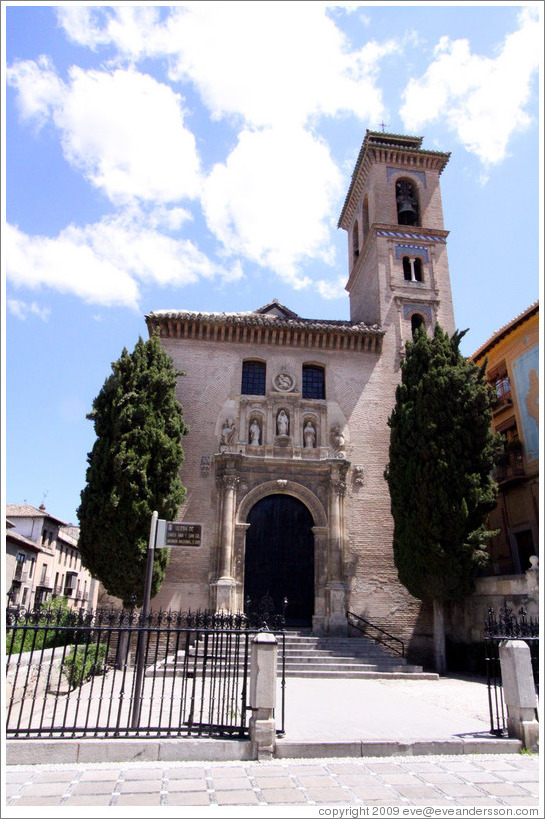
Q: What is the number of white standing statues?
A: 3